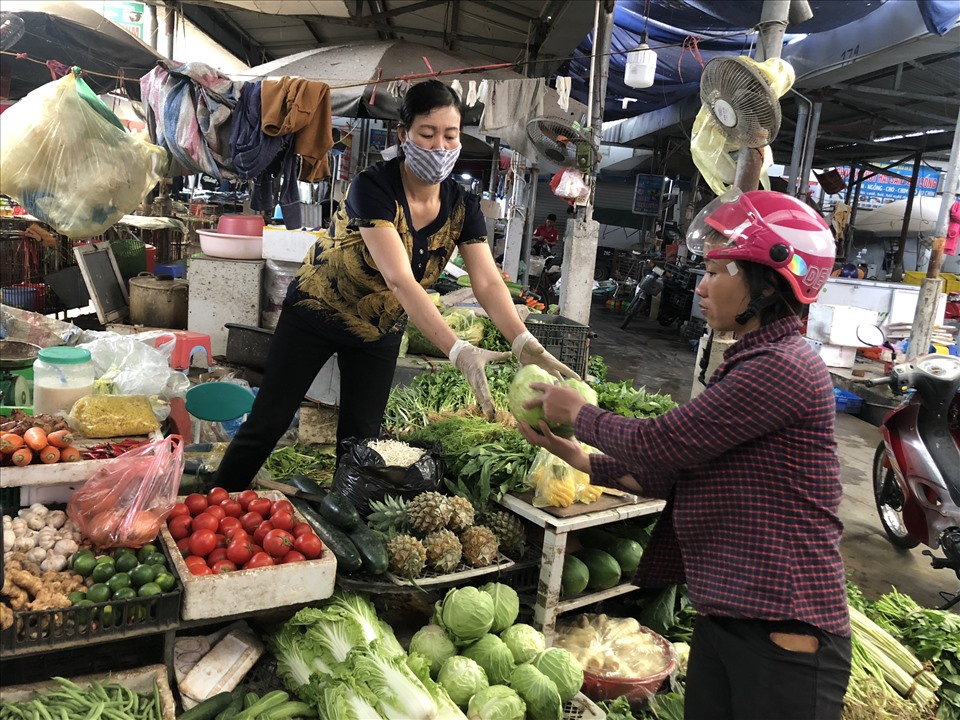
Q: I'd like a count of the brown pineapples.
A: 5